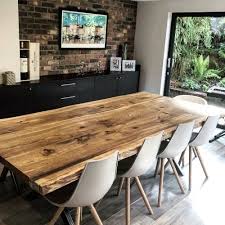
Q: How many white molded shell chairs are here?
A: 5